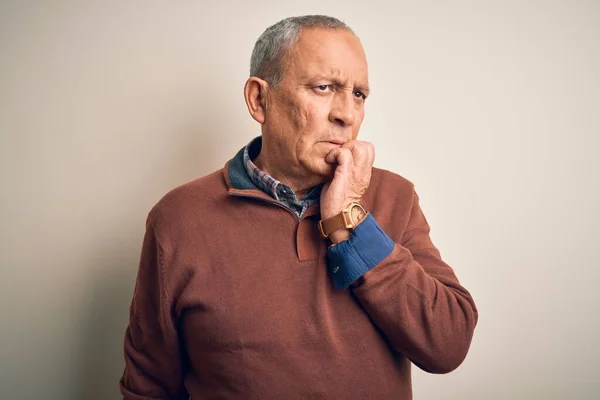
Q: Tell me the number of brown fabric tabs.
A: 1